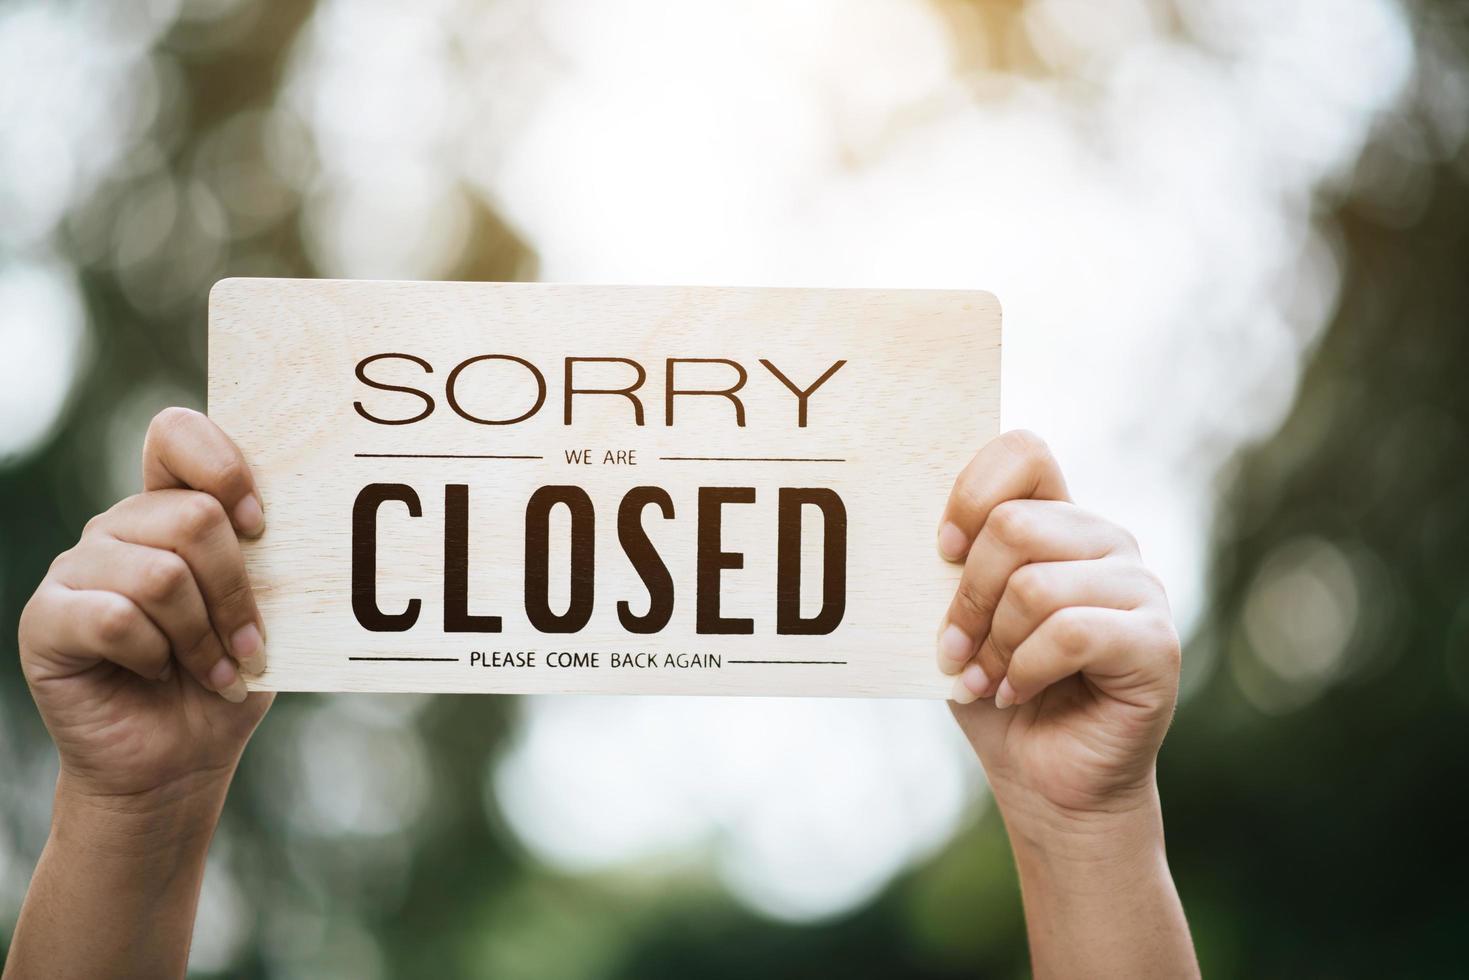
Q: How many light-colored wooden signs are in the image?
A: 1